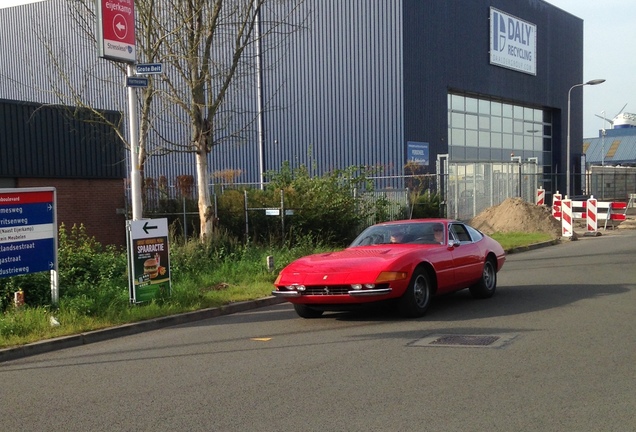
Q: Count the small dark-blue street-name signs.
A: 2